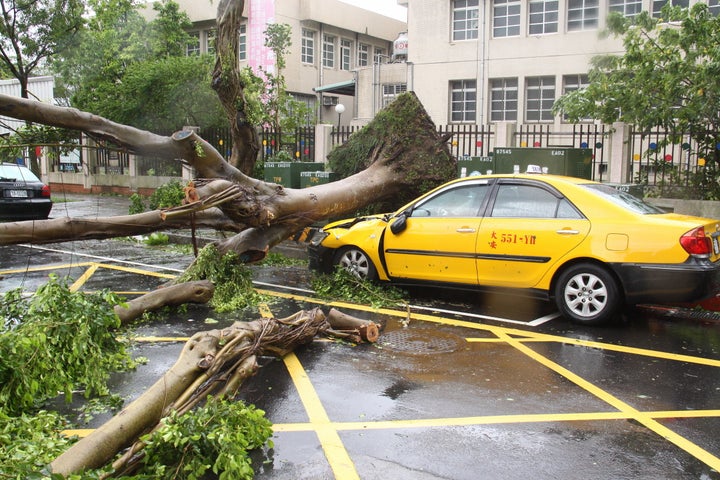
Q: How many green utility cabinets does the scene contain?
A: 5